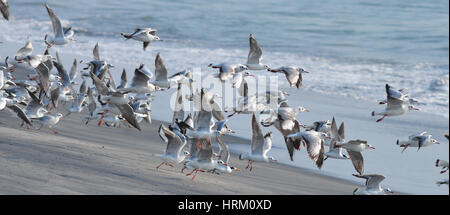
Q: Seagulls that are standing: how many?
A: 1